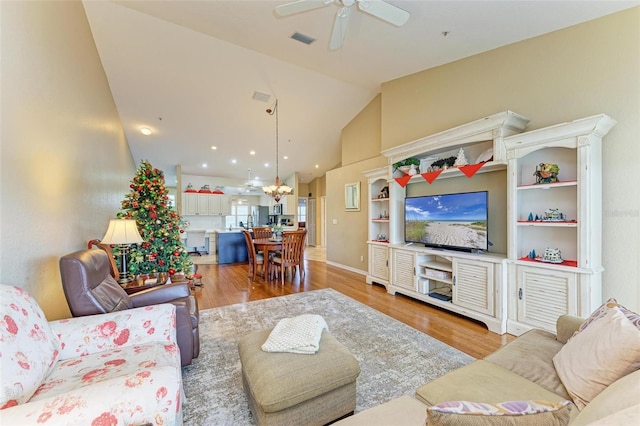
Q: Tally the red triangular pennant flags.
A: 3